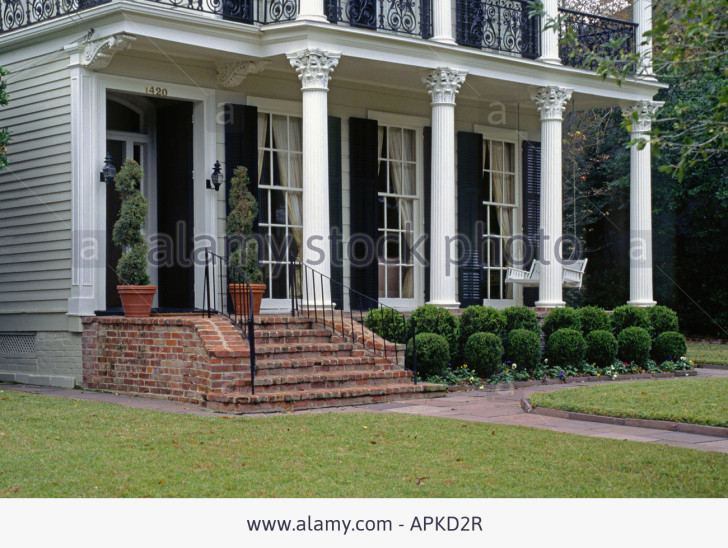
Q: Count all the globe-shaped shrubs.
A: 15